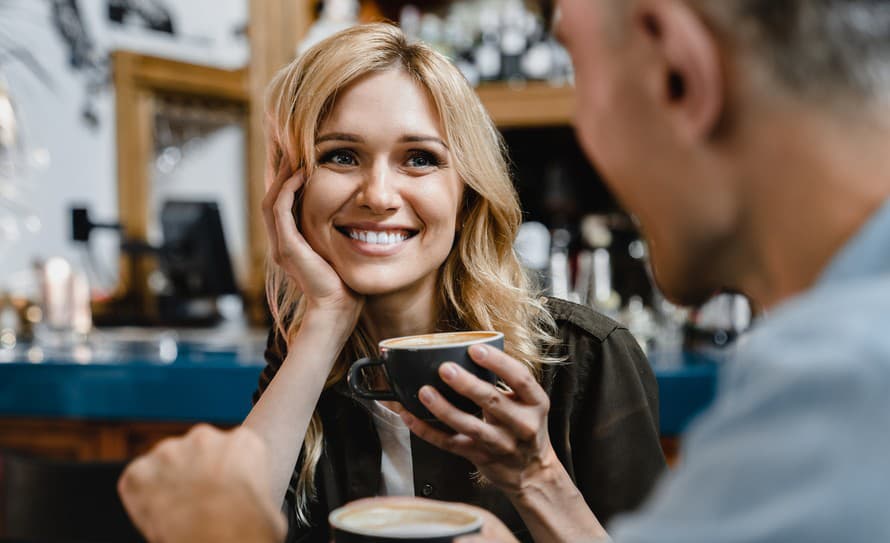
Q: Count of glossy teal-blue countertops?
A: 1